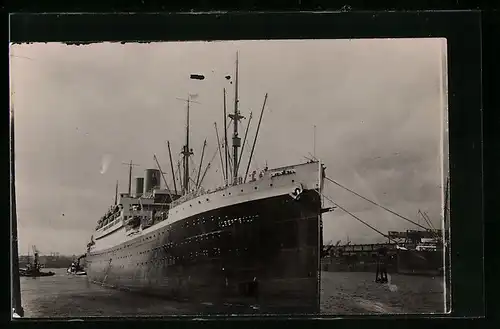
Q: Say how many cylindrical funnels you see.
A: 2